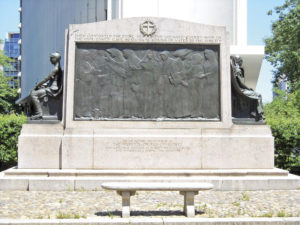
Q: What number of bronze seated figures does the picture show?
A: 2